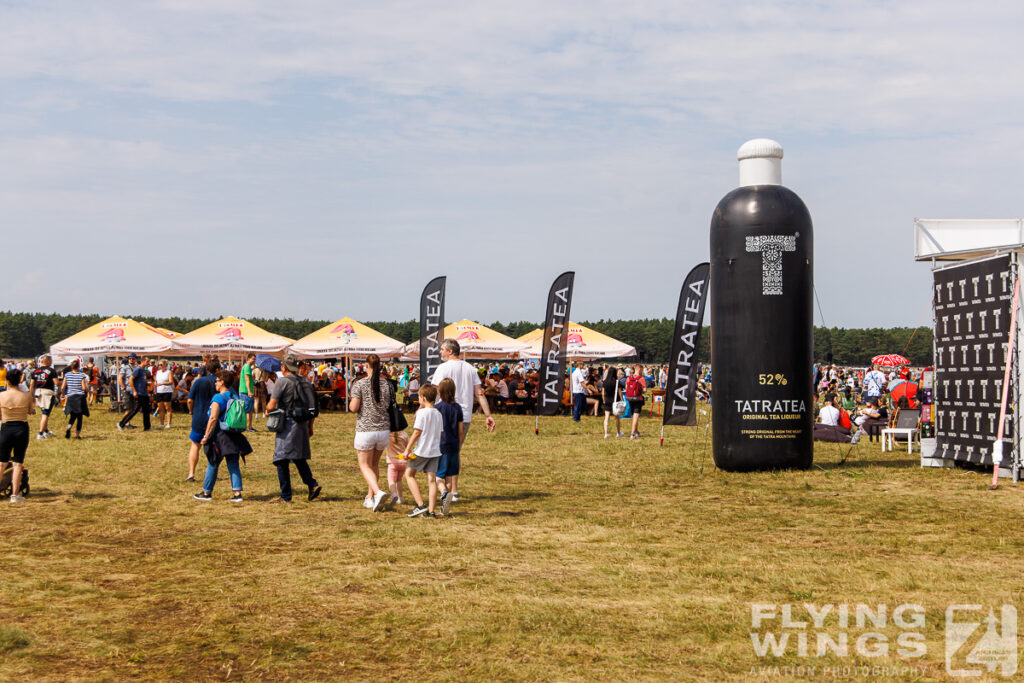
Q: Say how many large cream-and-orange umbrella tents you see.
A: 5